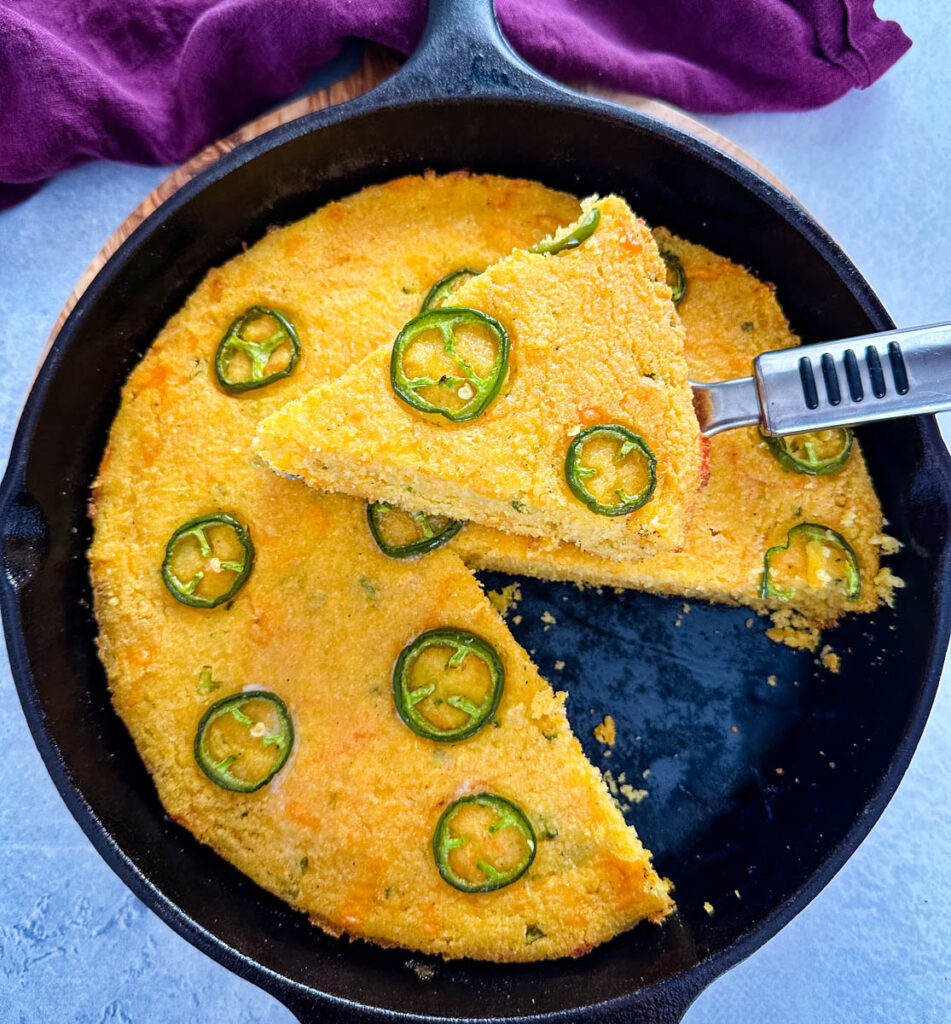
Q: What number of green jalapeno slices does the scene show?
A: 13